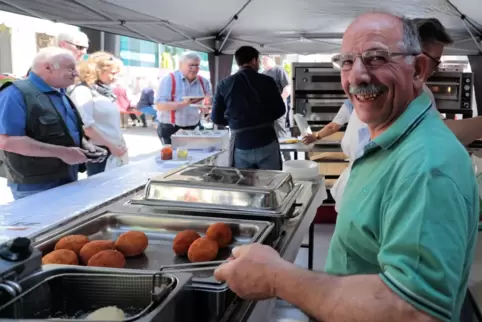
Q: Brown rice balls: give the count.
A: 8